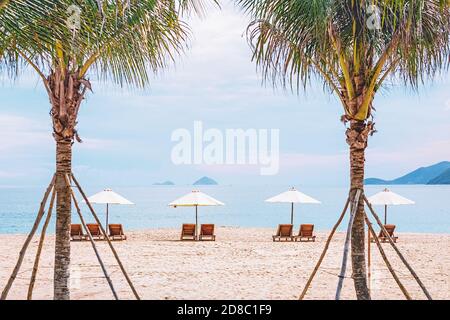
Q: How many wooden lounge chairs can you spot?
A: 8